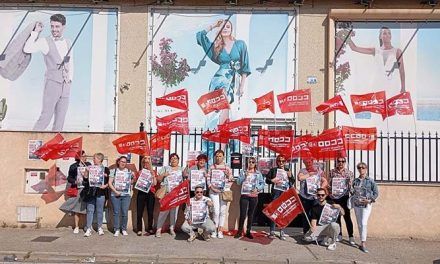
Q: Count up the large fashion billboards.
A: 3